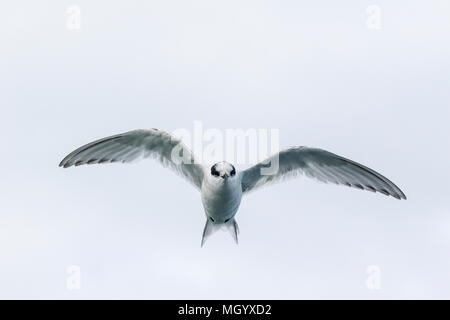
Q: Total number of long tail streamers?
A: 2